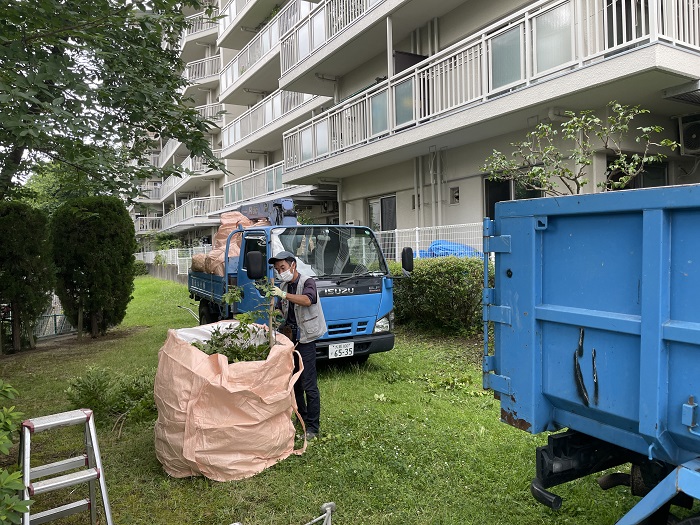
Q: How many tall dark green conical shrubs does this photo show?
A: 2